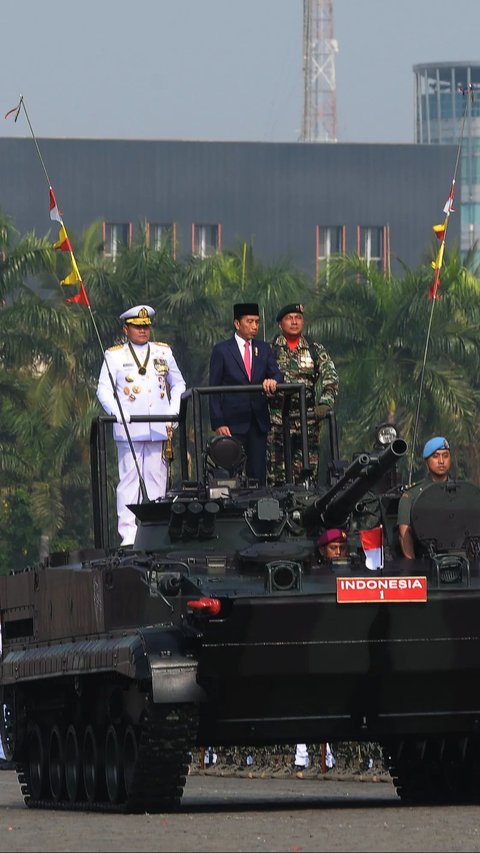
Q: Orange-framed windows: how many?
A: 5